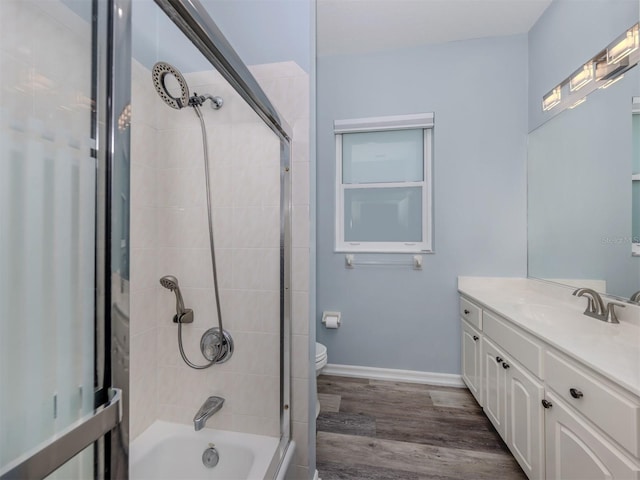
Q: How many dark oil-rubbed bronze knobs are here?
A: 6